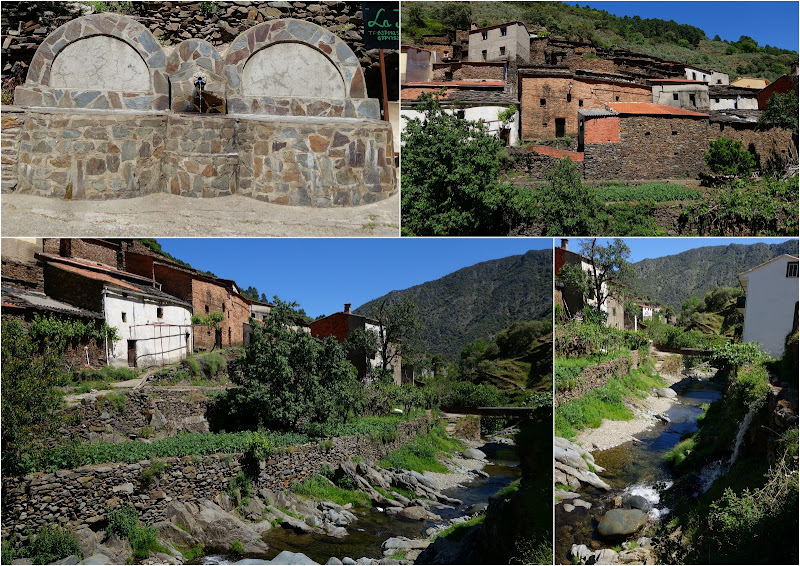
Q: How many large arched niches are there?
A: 2